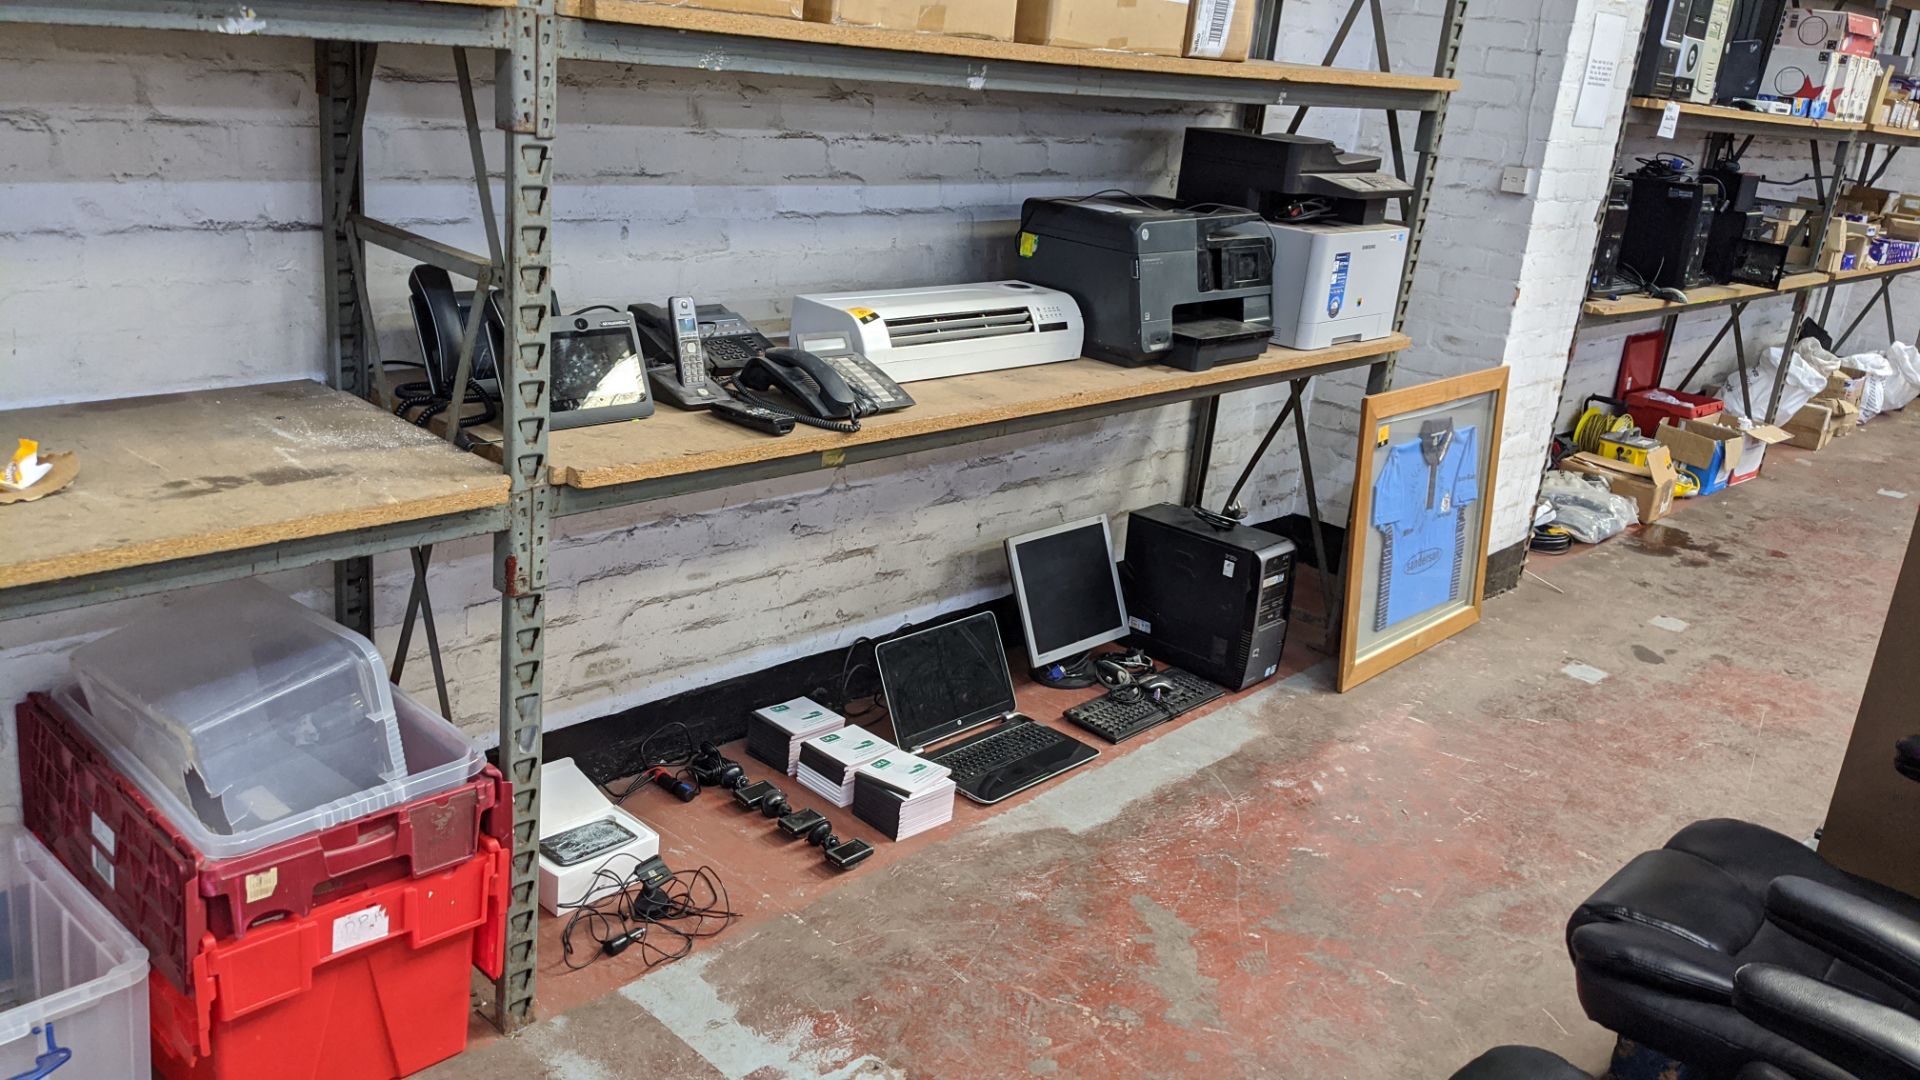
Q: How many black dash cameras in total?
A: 3